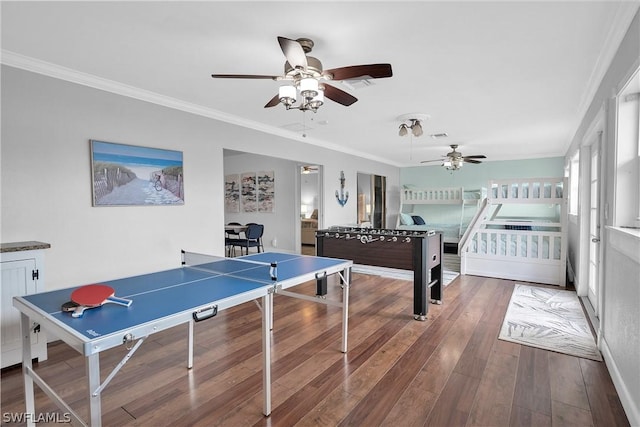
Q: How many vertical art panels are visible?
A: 3